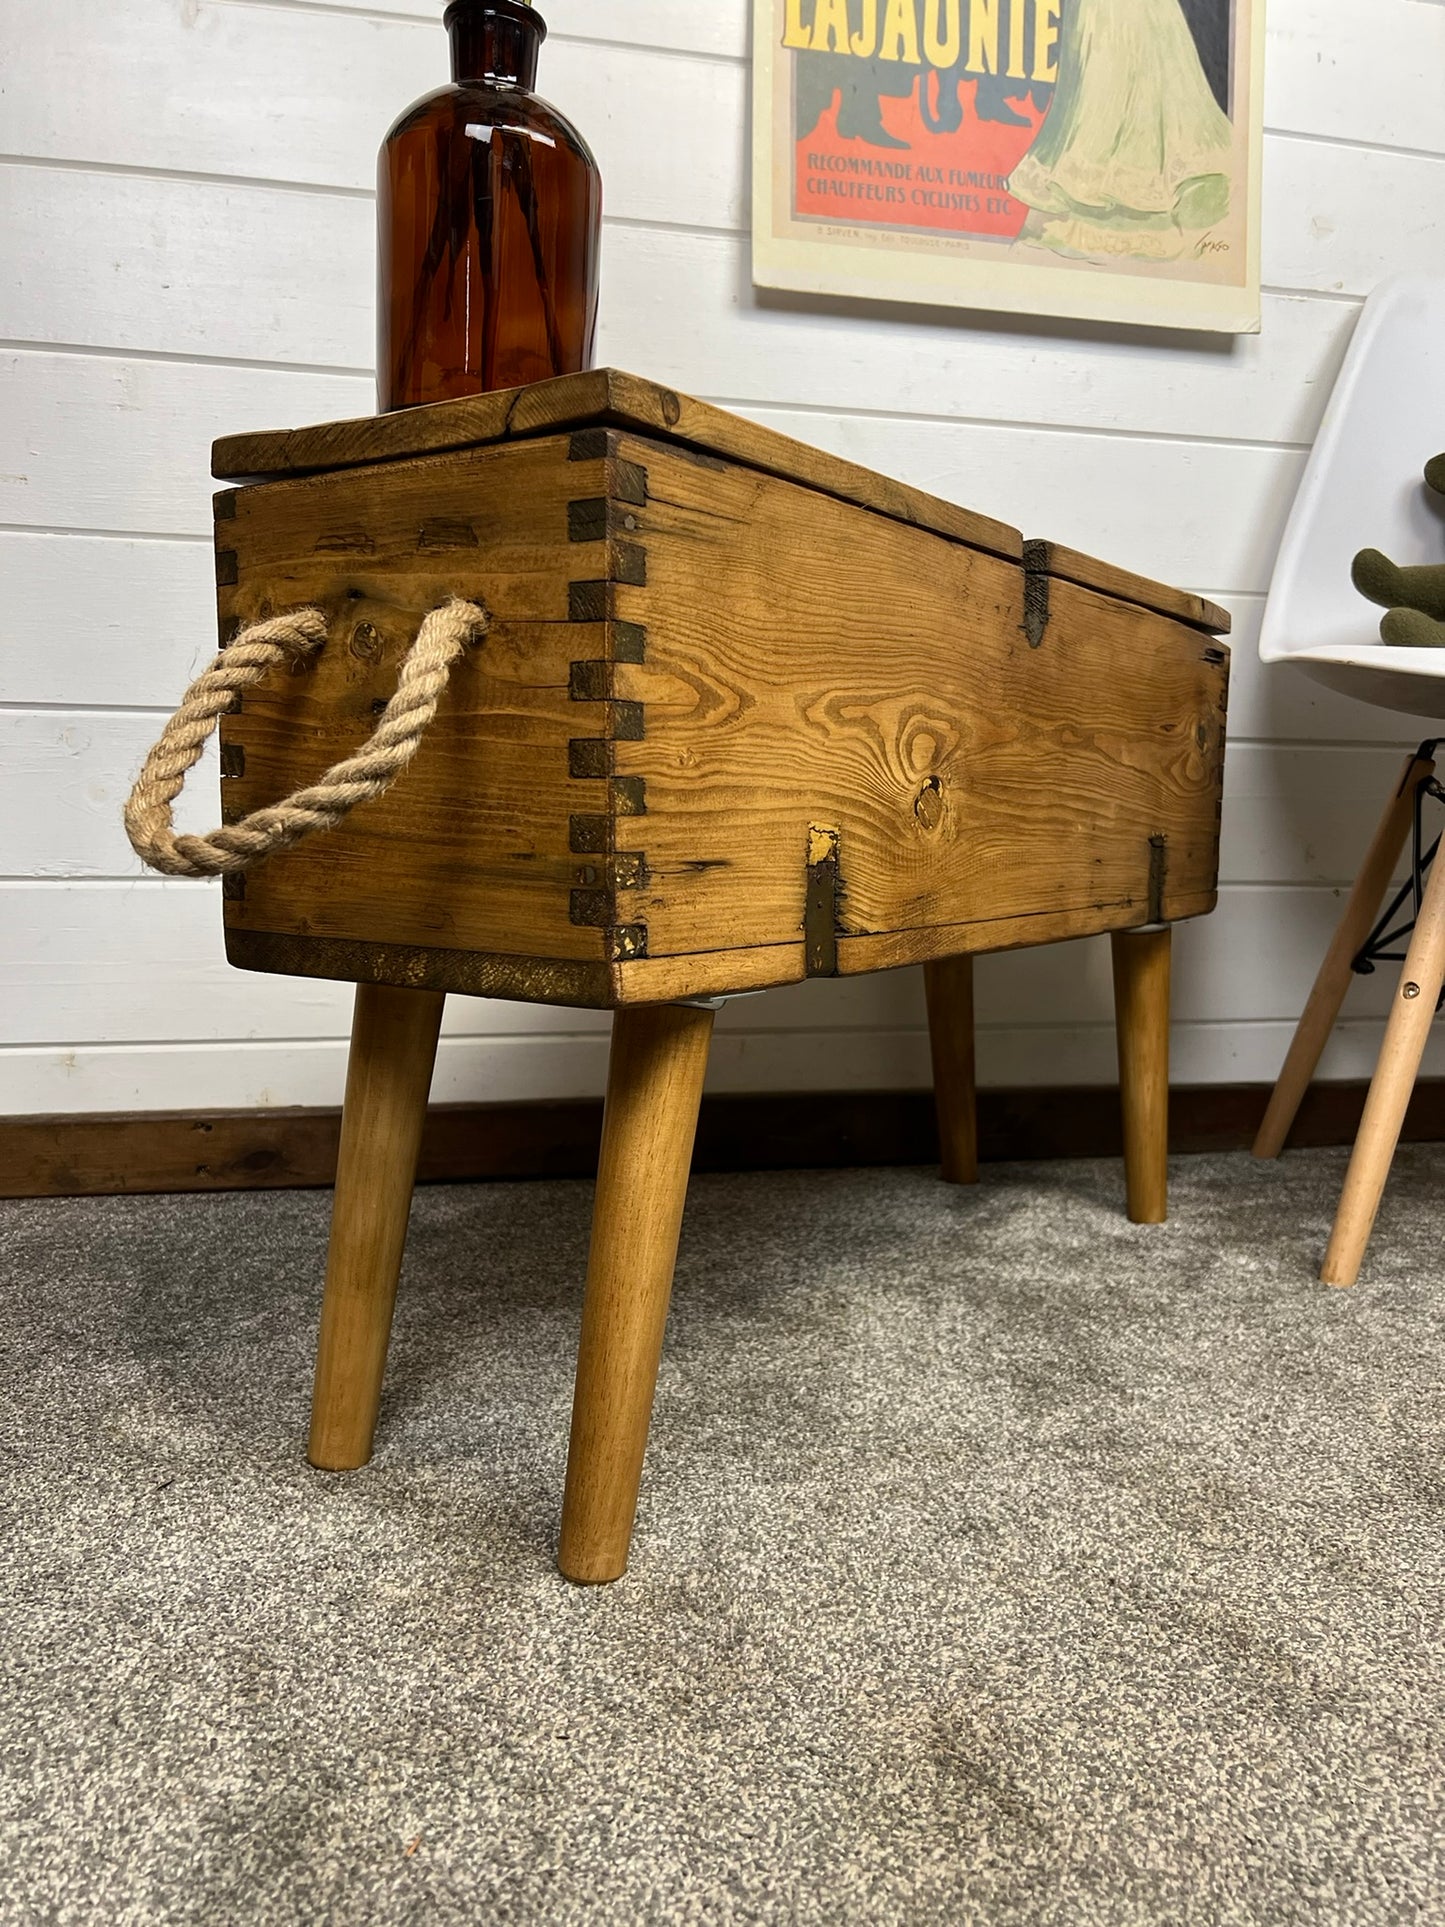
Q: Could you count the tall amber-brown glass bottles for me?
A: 1